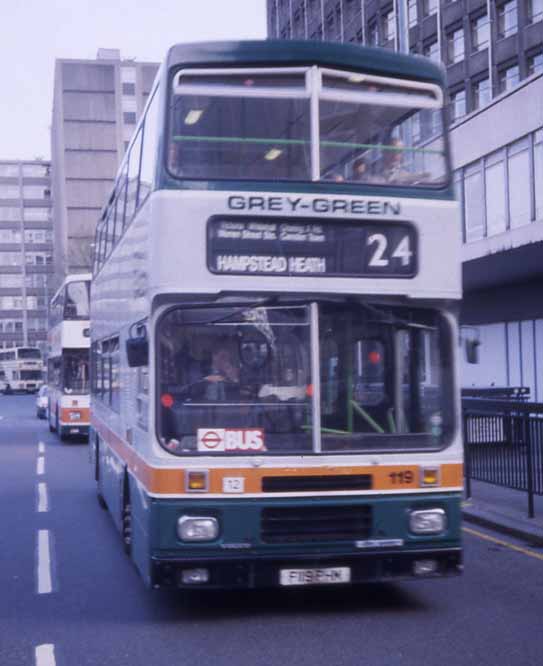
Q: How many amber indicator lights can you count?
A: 2